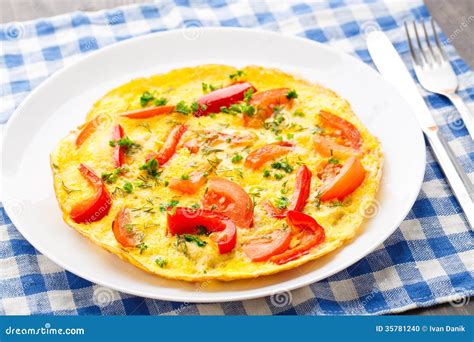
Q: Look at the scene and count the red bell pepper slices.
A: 7